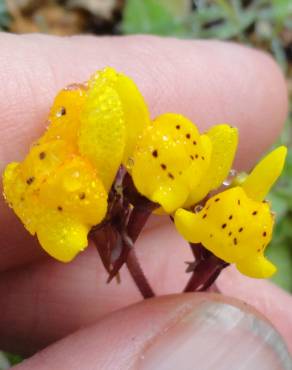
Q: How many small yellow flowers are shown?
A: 3